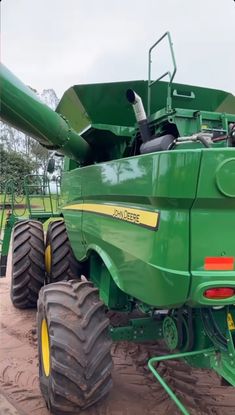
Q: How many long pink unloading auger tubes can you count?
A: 0